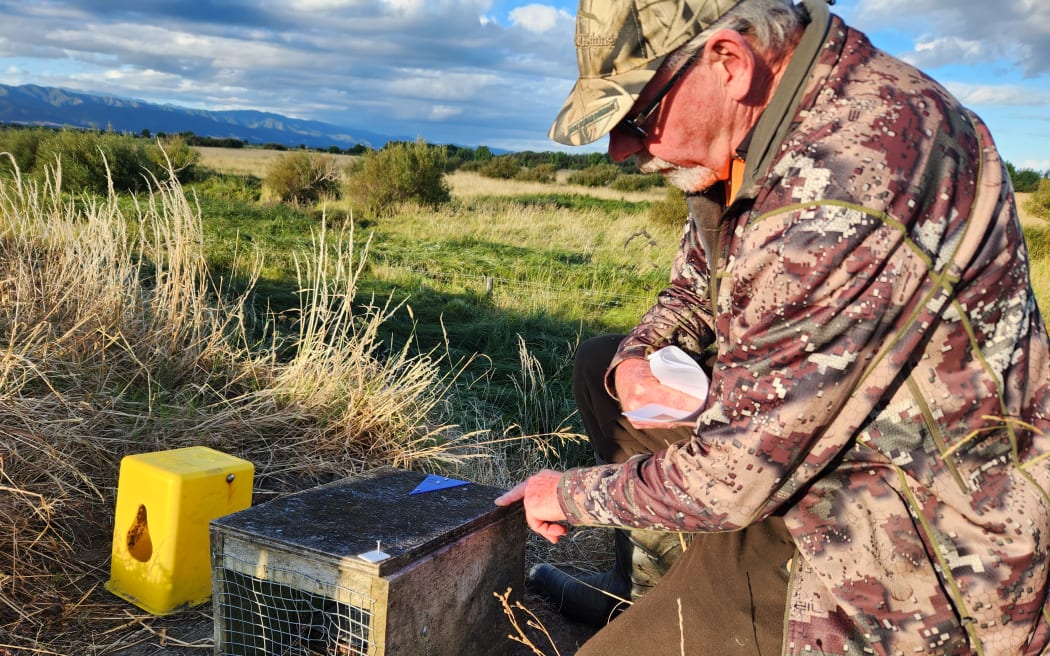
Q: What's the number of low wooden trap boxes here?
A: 1